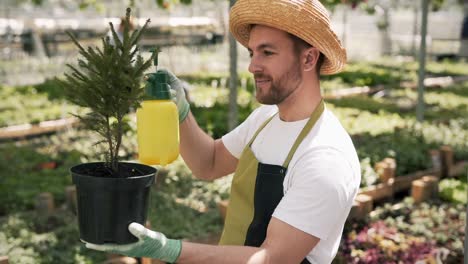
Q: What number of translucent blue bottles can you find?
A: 0